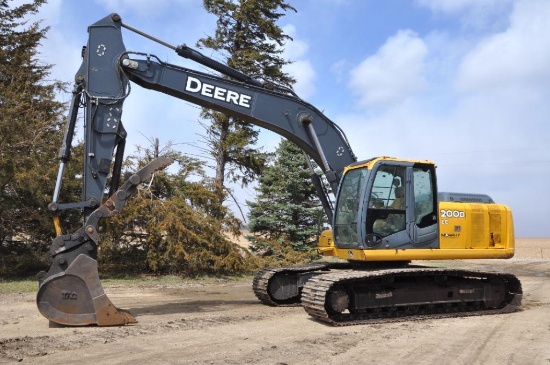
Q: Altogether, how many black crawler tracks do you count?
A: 2